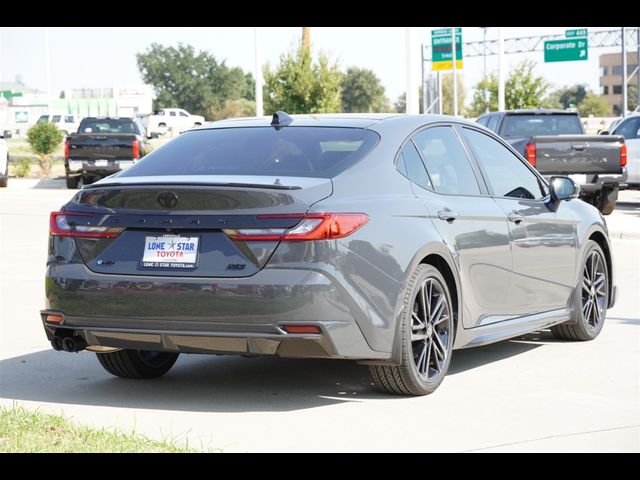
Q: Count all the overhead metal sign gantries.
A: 1